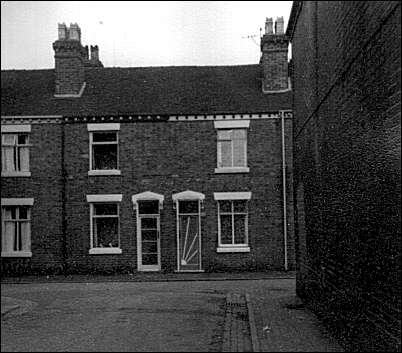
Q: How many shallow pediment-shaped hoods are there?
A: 2